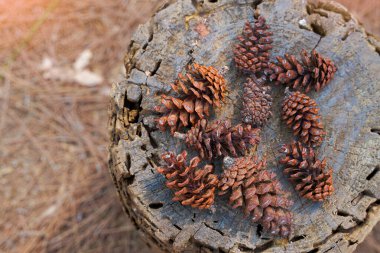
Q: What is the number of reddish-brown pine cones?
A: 9